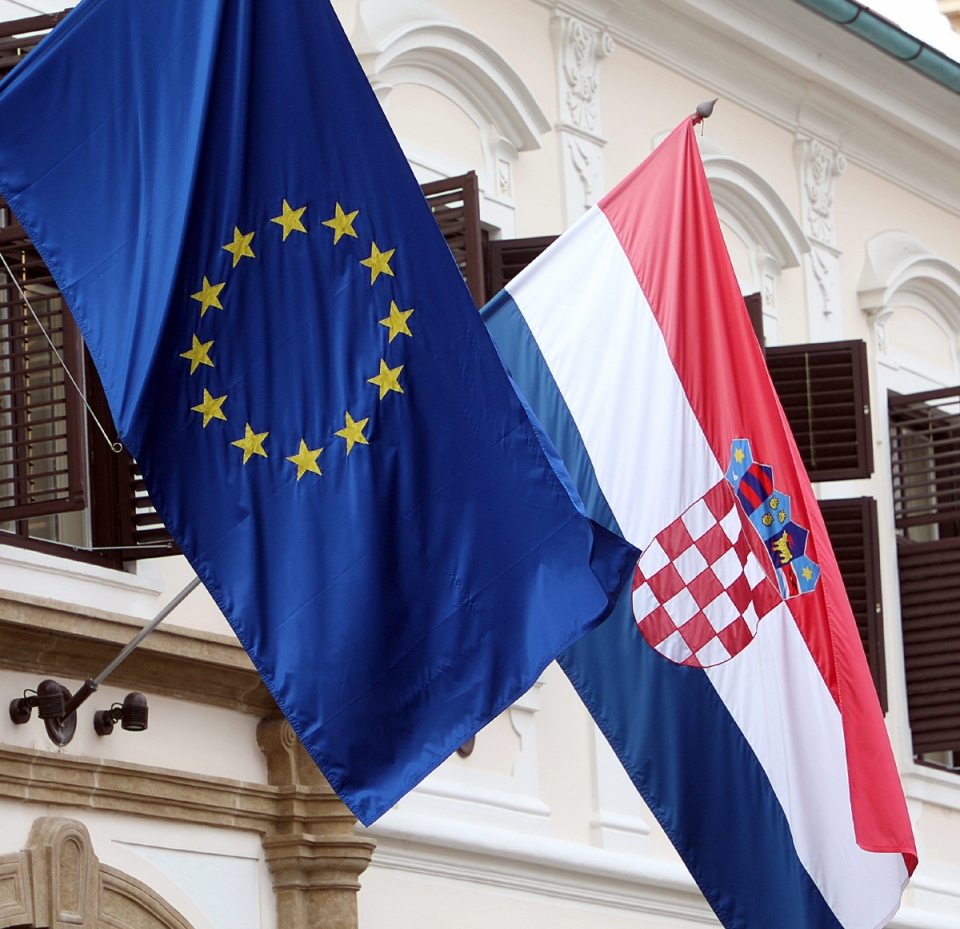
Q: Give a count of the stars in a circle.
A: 12